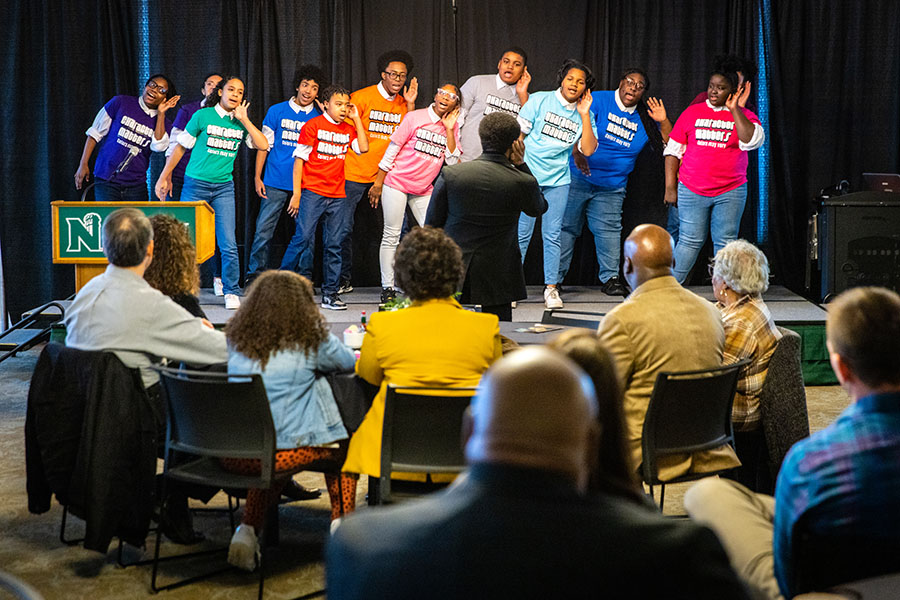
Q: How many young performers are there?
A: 12